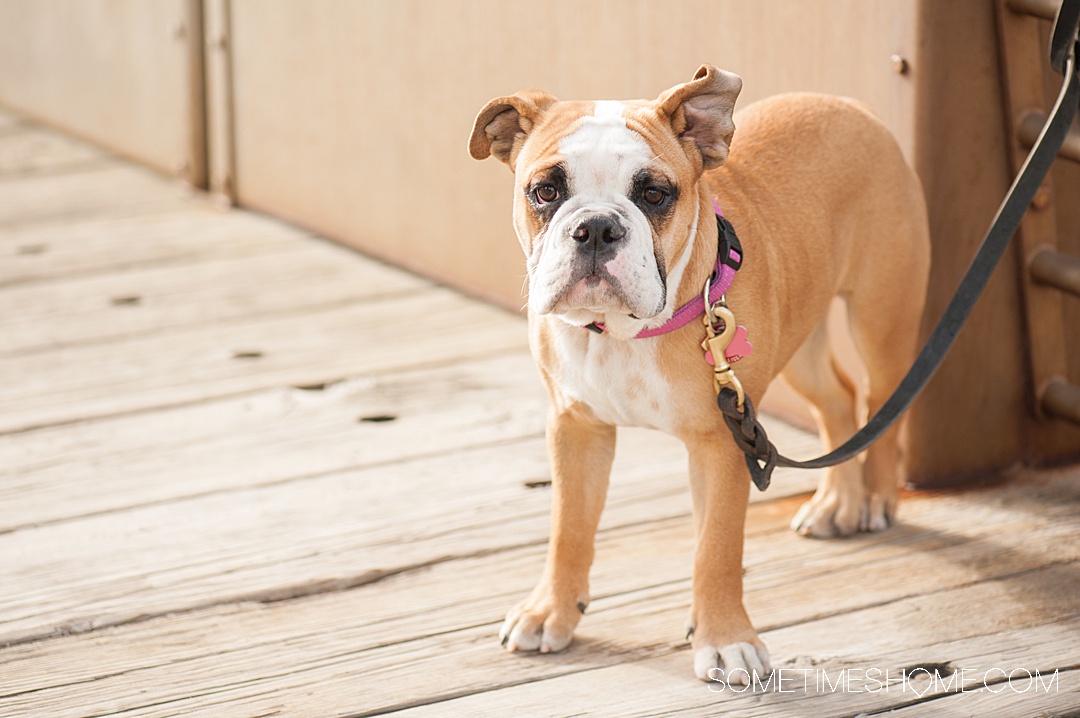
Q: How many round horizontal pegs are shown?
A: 4